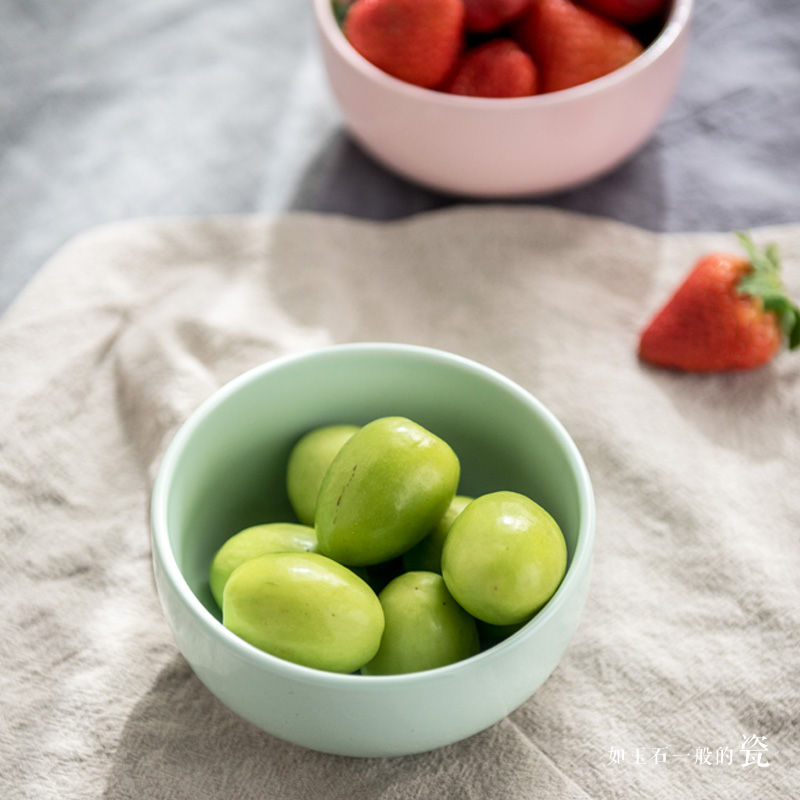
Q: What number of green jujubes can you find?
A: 7